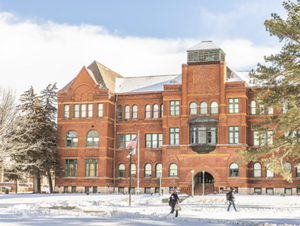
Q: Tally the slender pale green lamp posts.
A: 4